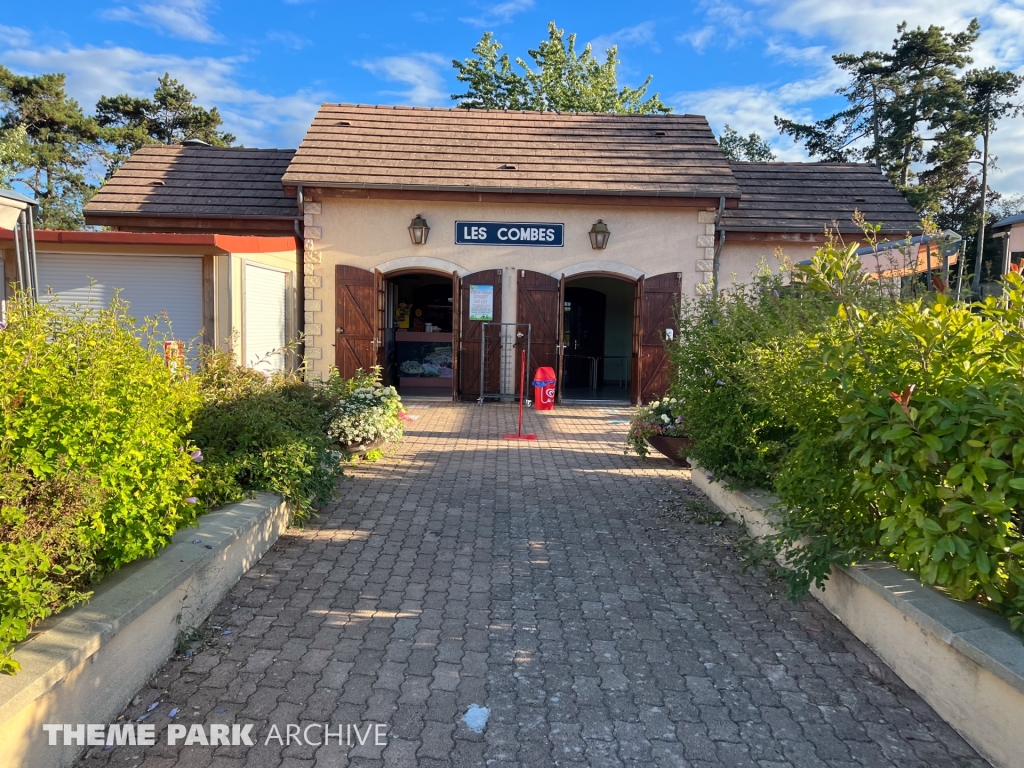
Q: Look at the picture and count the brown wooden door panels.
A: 4